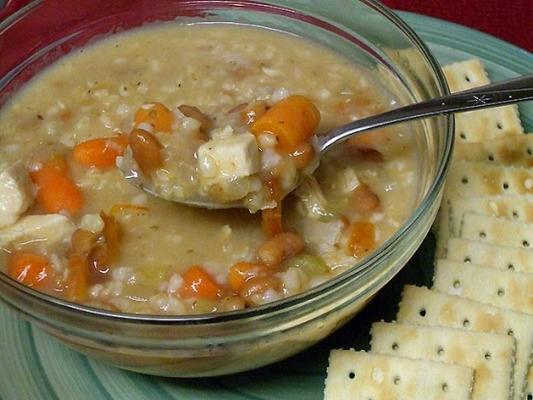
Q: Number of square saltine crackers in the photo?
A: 11